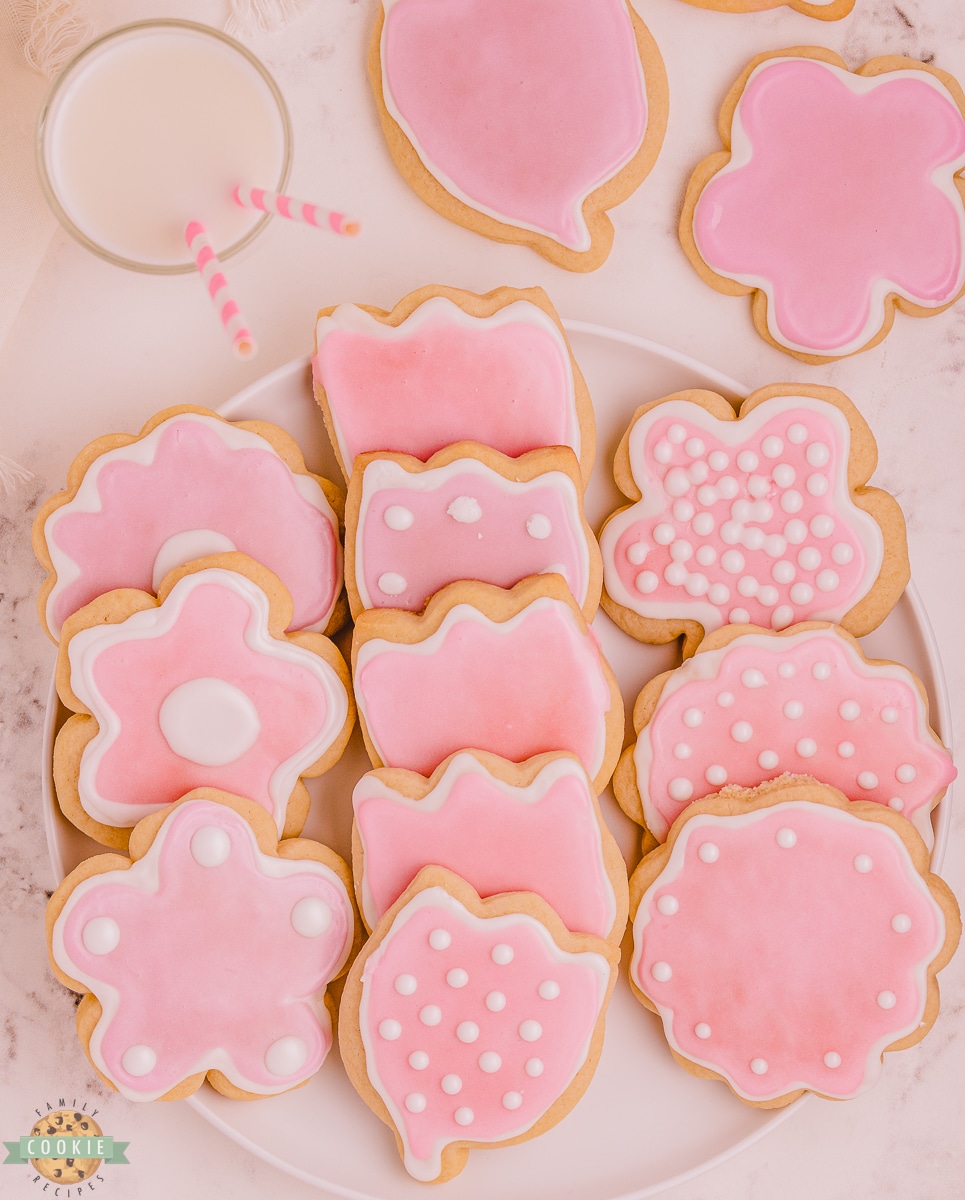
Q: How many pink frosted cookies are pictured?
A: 13